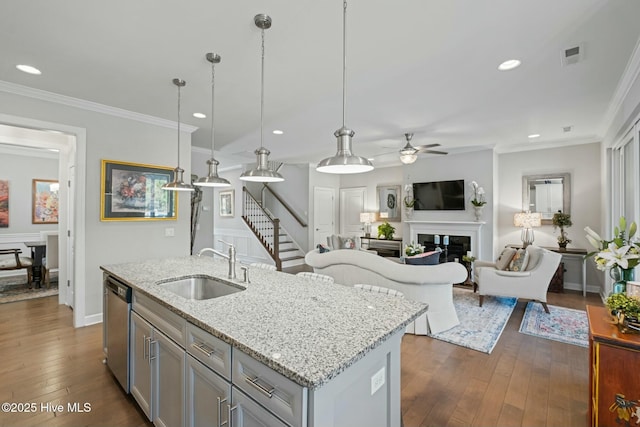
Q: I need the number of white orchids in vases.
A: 2